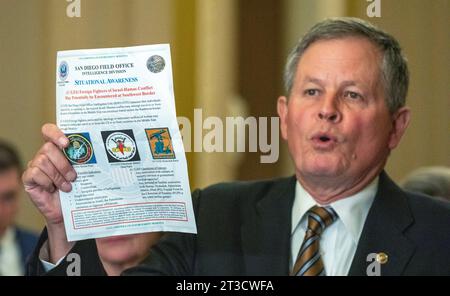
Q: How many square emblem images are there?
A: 3